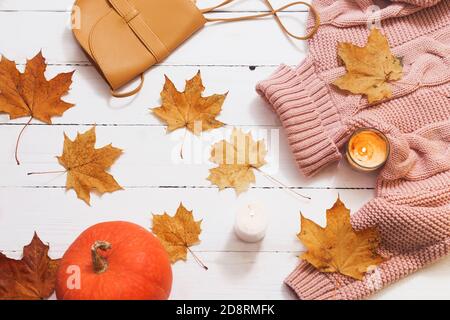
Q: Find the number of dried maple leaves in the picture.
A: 8